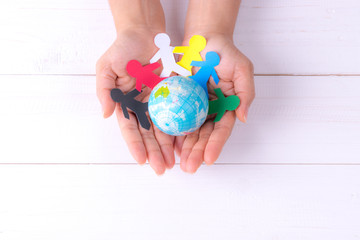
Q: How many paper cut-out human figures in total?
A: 6